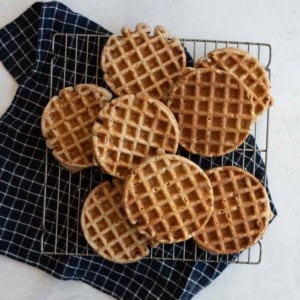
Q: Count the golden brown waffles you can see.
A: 8